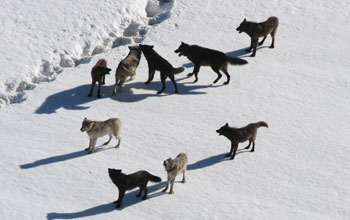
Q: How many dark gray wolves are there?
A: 6